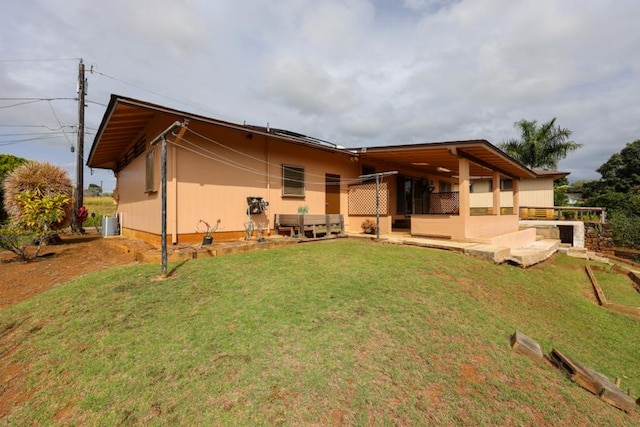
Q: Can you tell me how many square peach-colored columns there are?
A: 3